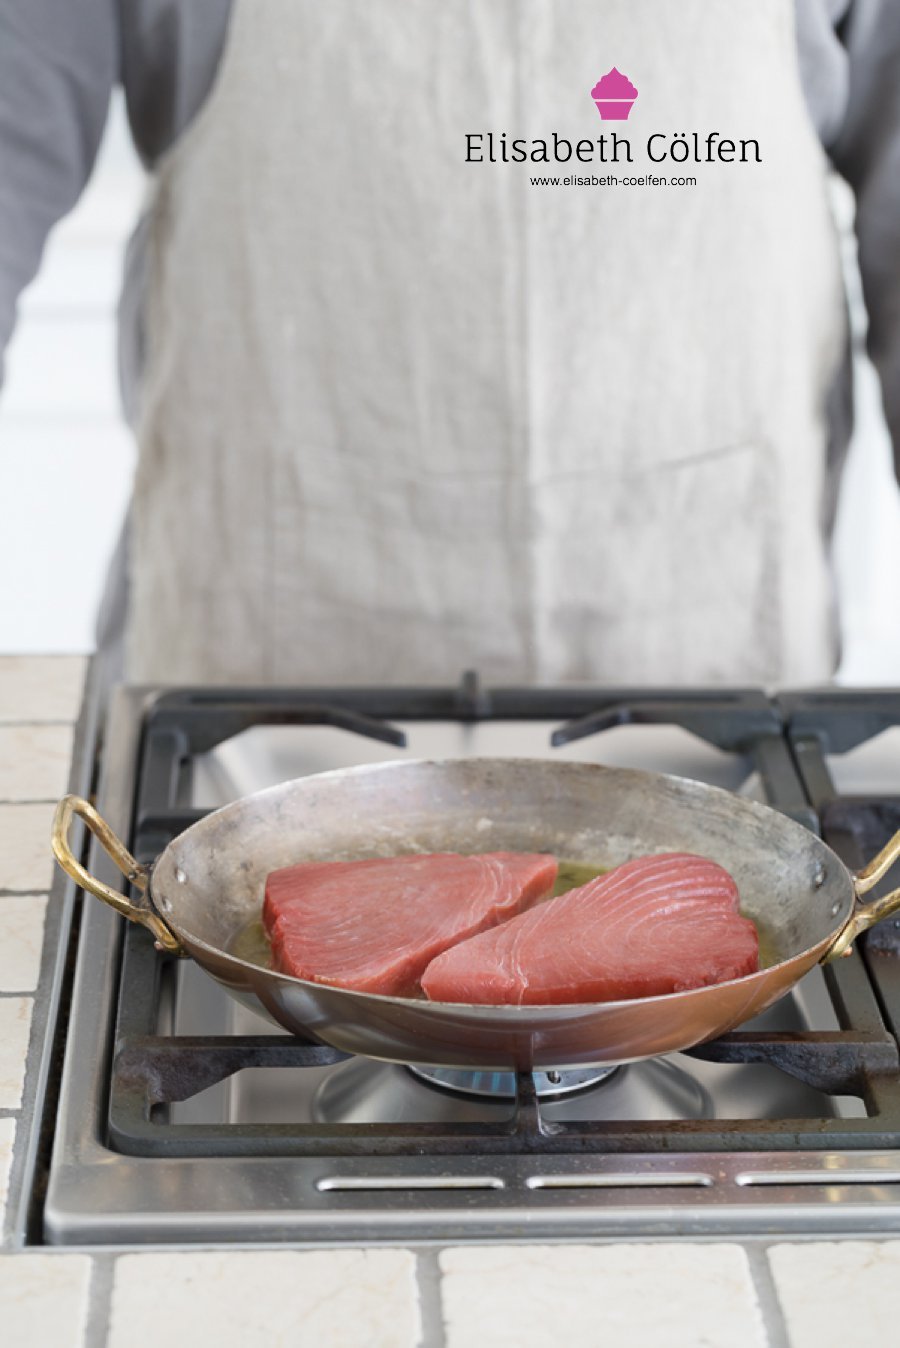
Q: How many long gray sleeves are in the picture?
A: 2